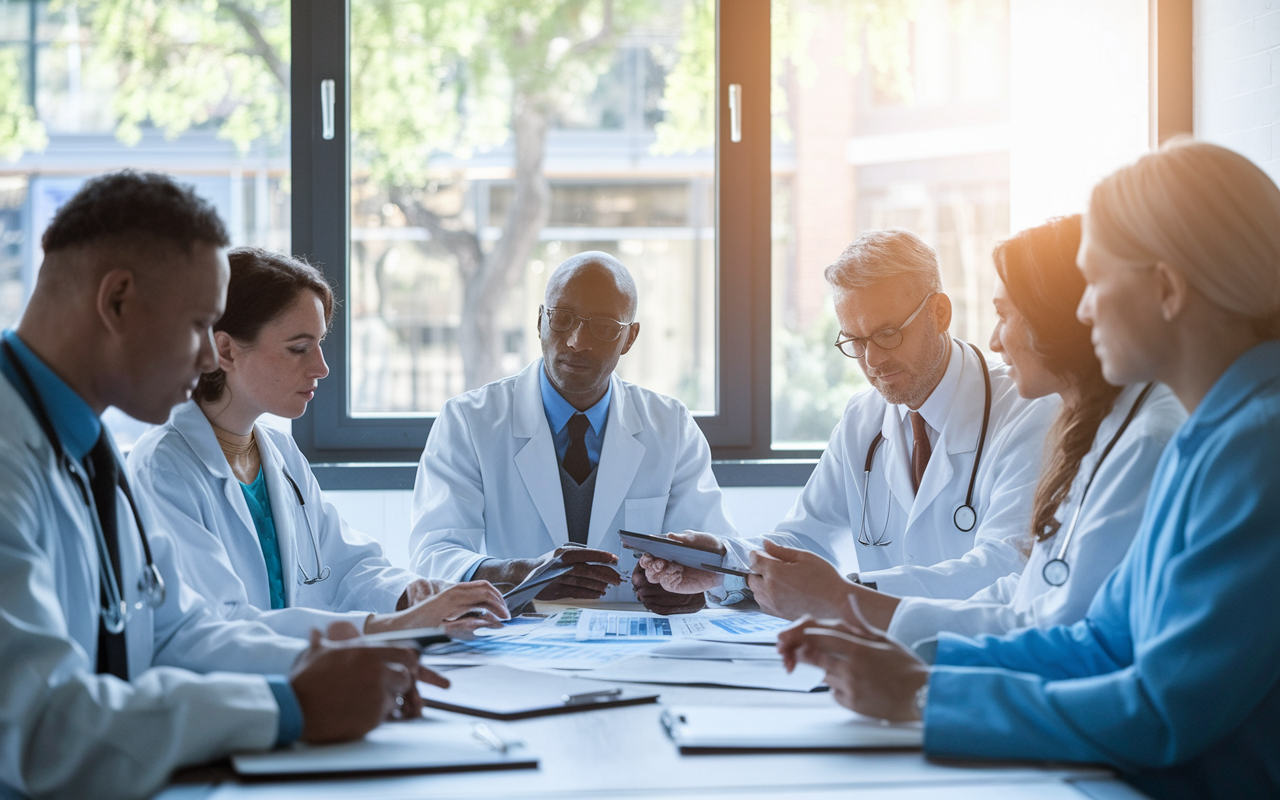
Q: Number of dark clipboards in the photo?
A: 3